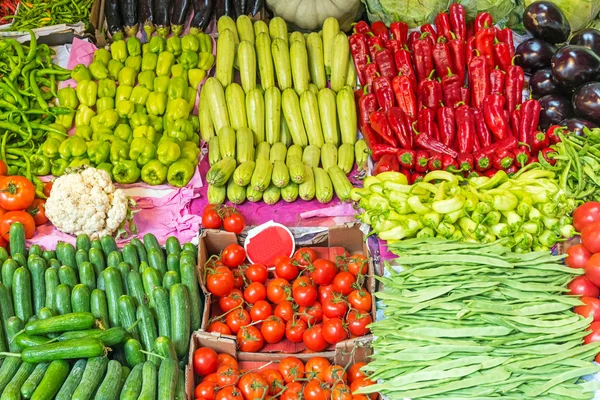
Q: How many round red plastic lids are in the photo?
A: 1